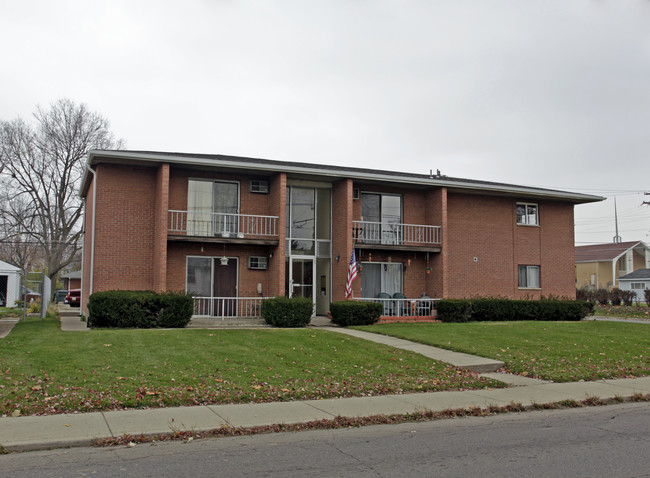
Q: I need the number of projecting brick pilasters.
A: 4